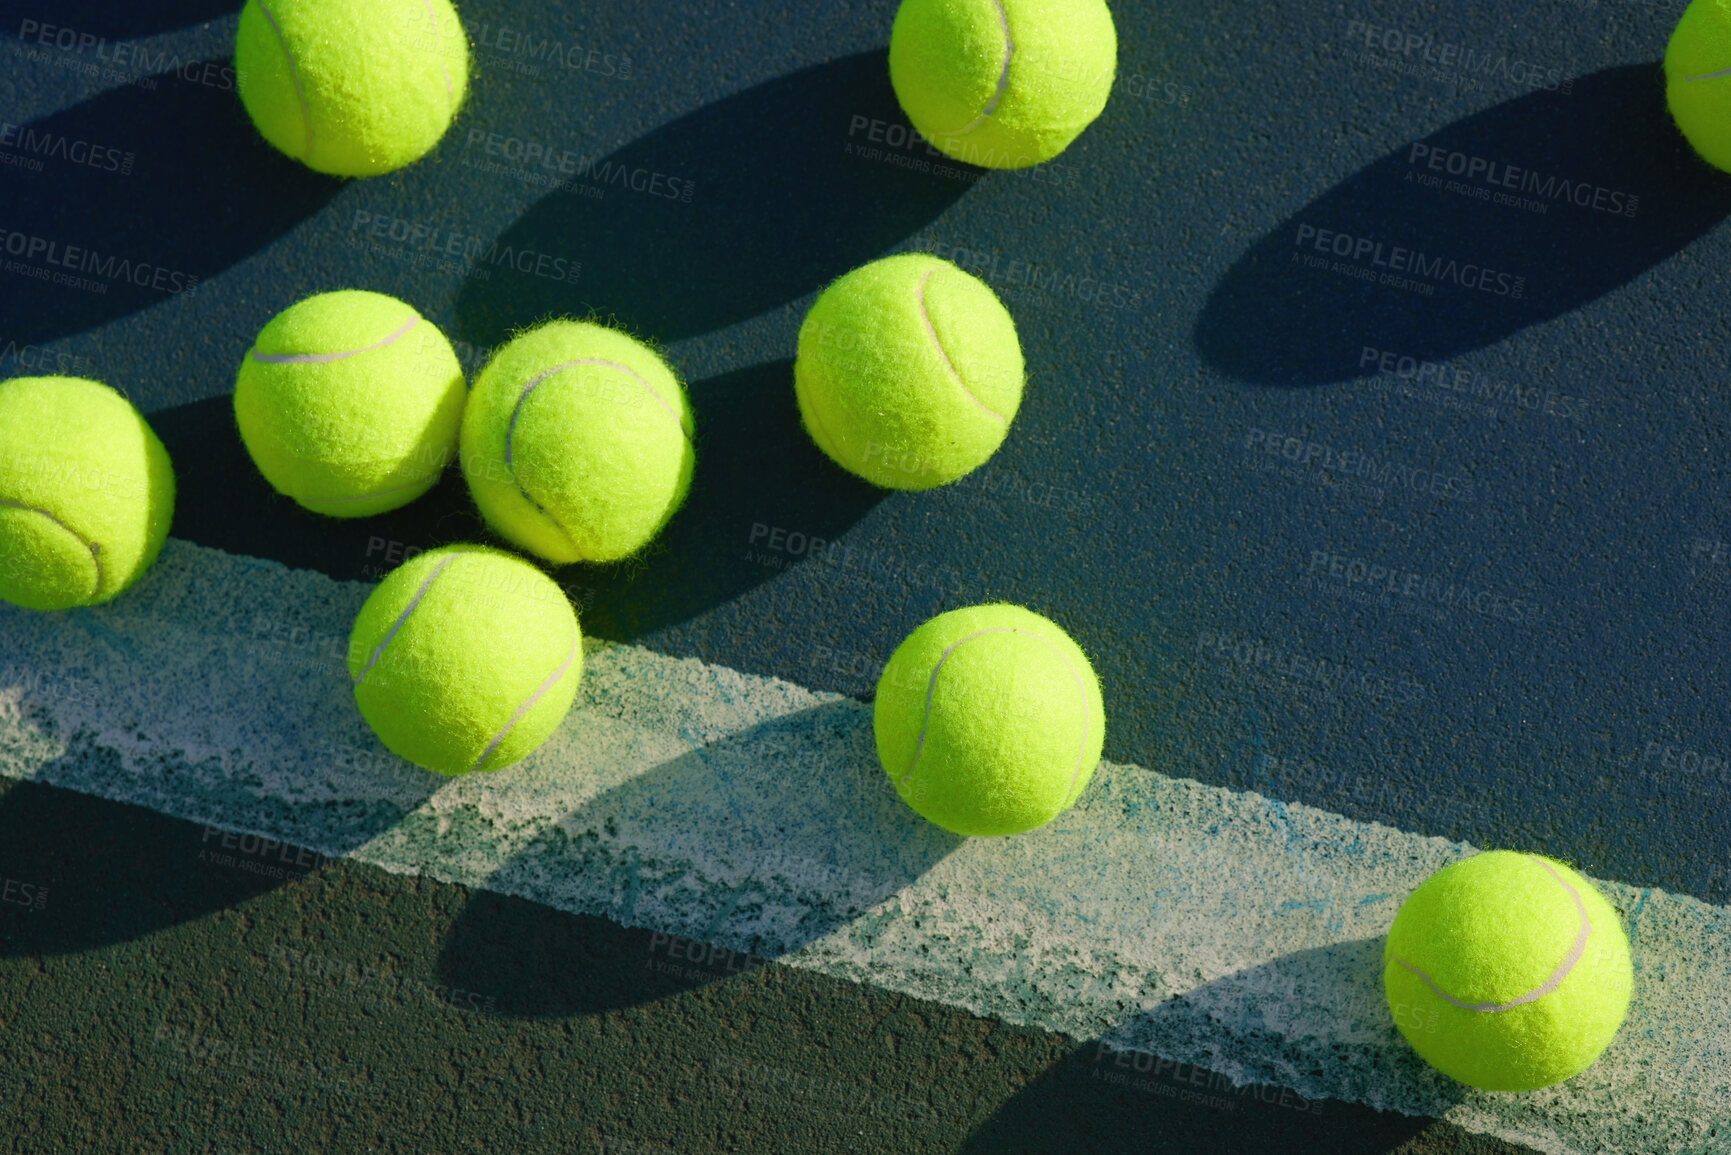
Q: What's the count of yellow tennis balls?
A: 10